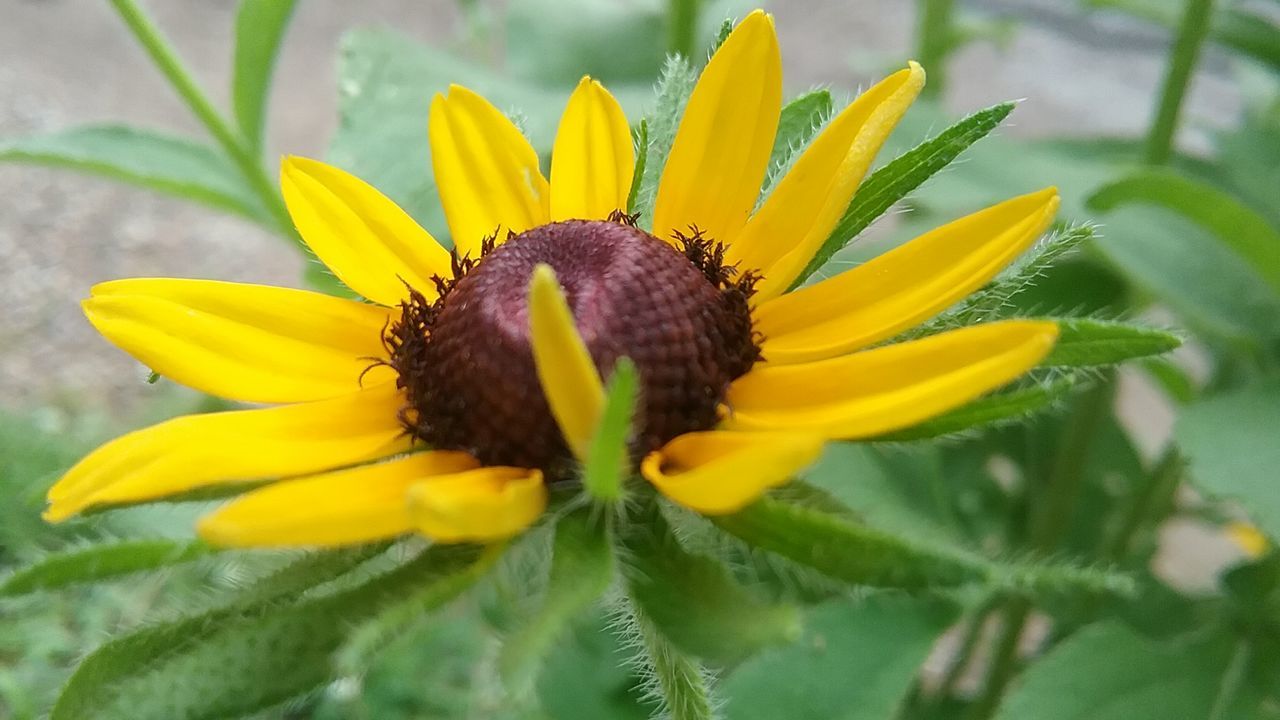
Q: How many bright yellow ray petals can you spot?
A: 13